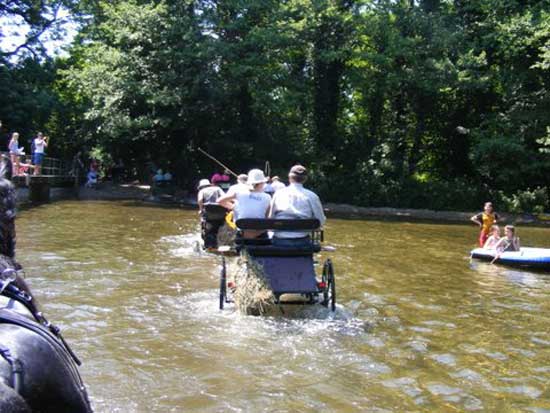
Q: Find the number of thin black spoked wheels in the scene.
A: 2